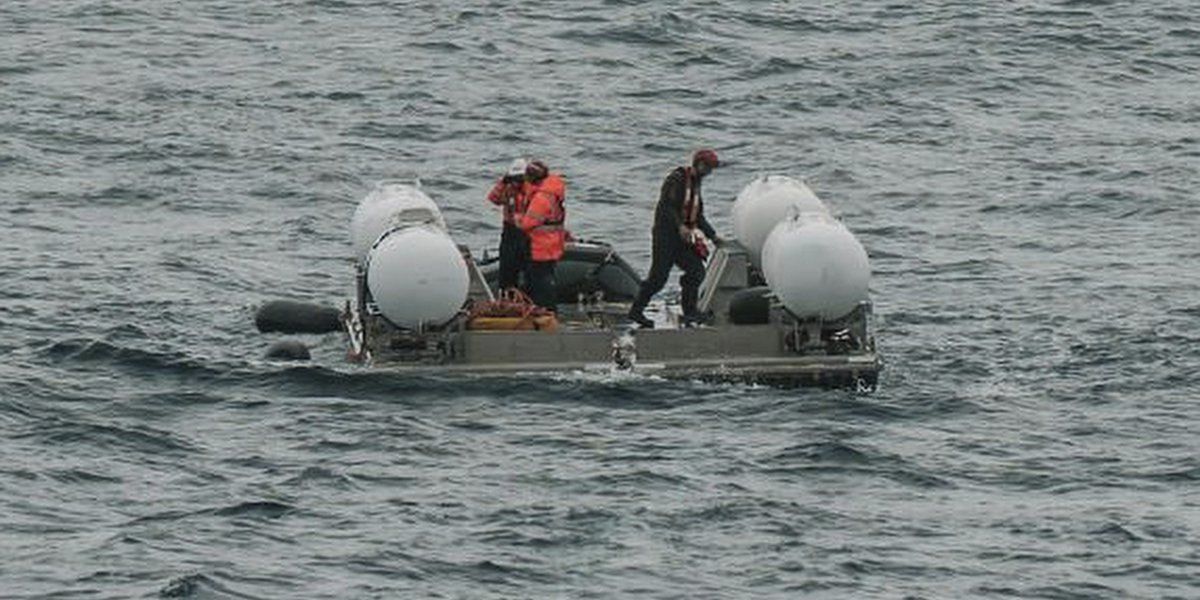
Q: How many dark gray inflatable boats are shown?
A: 1